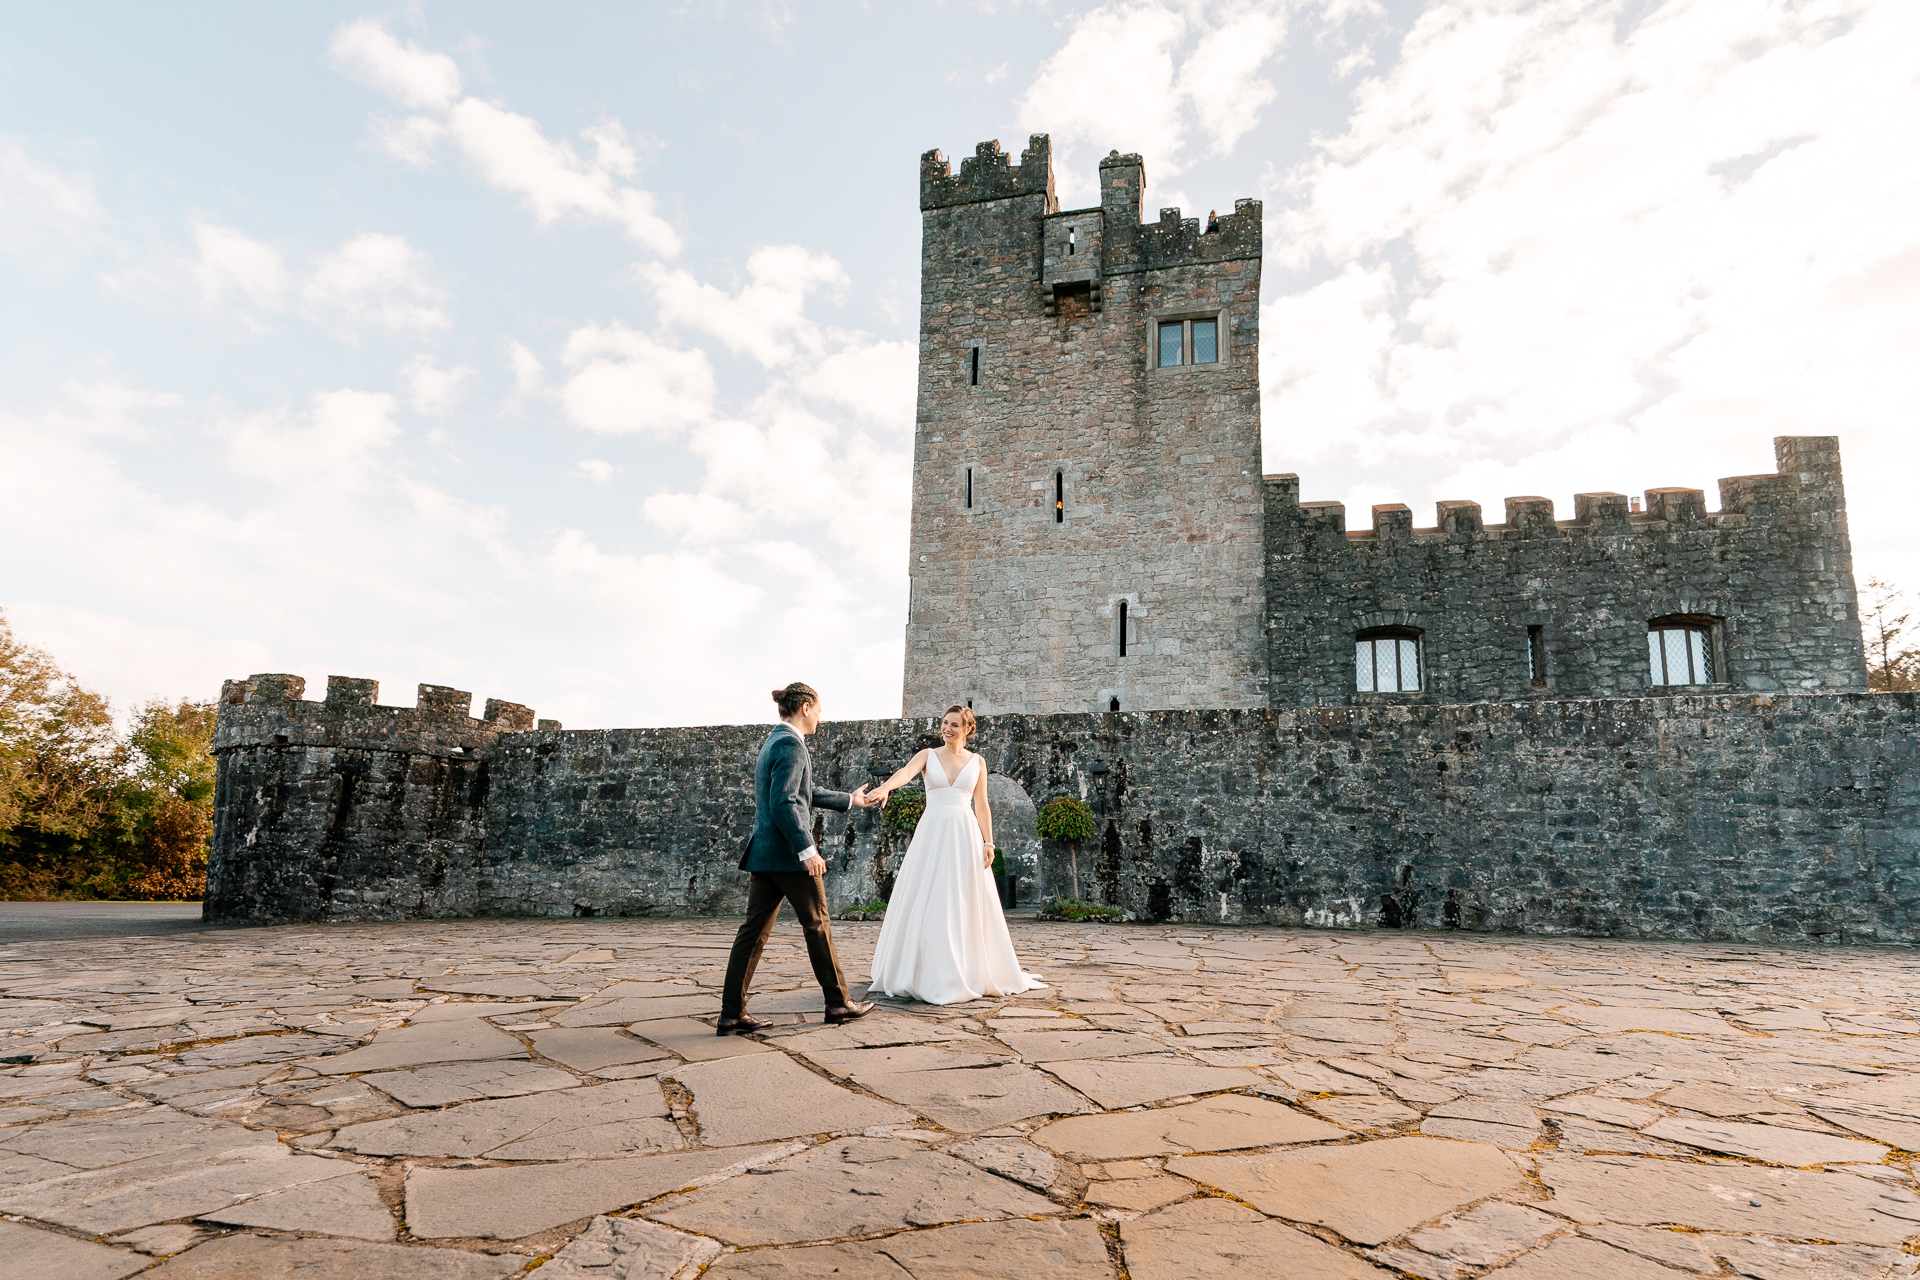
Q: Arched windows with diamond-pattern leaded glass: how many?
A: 2